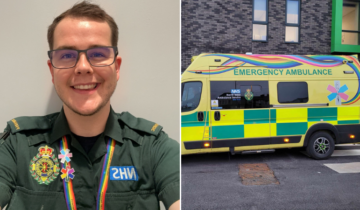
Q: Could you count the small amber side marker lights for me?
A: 3